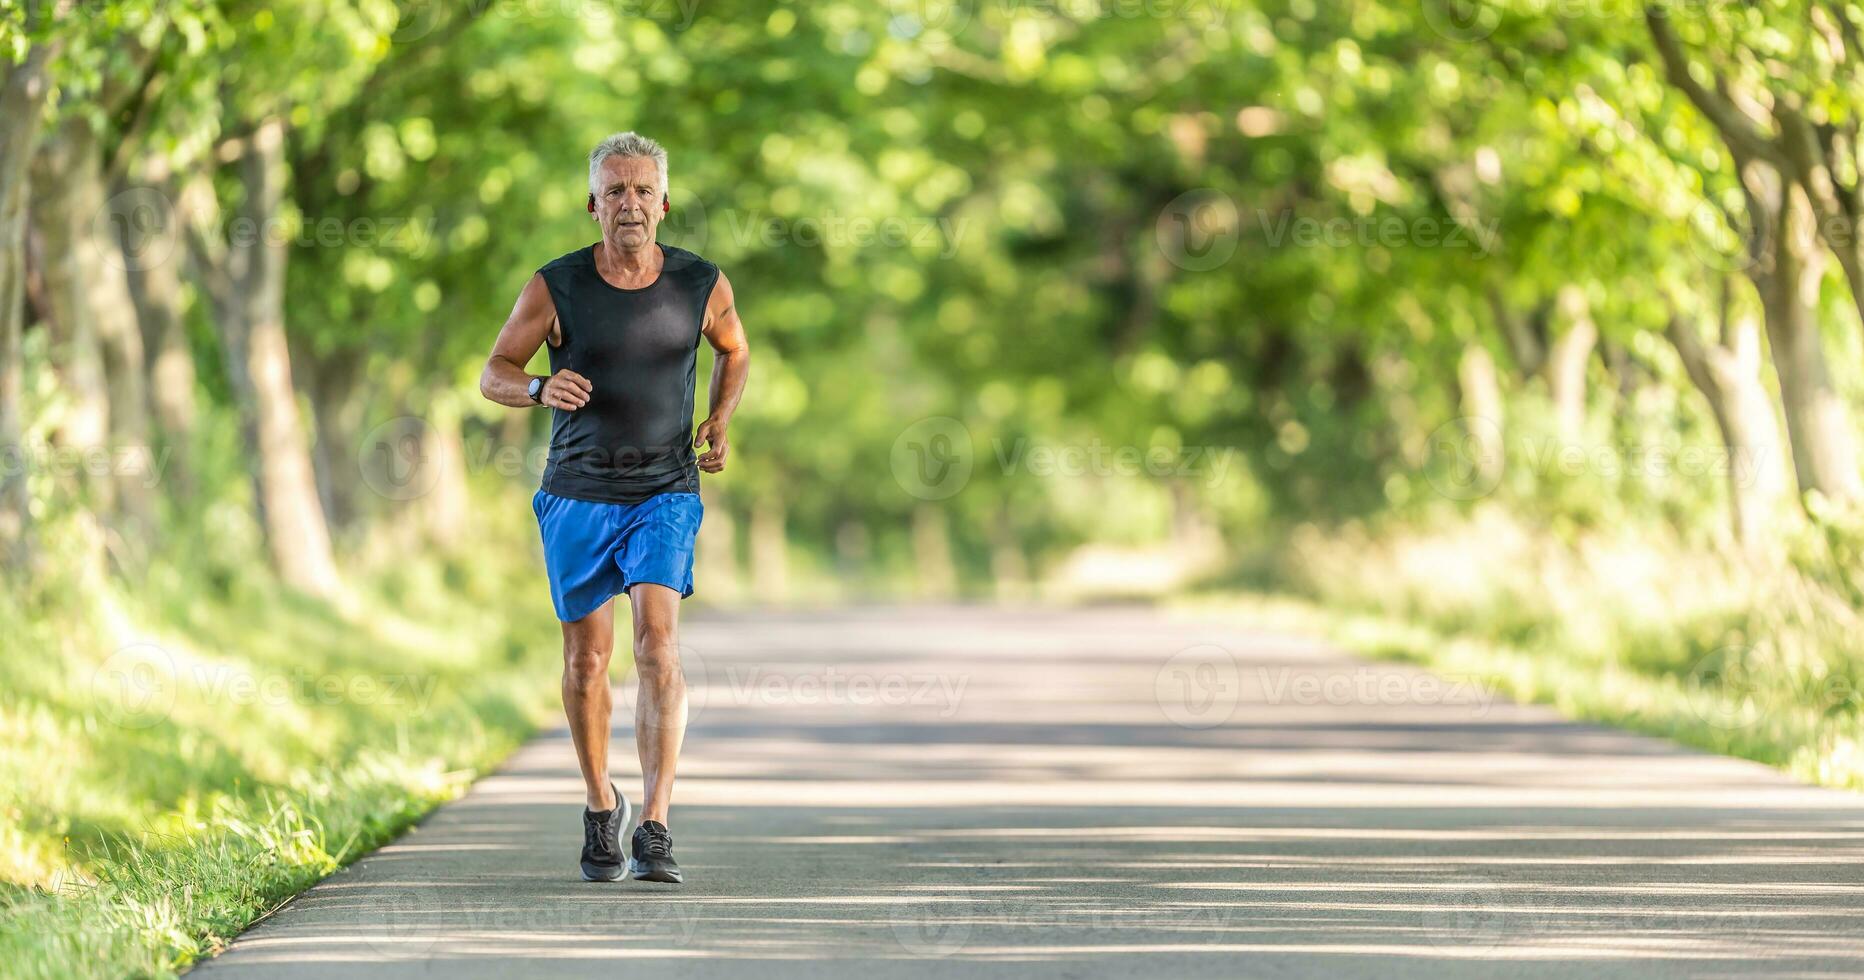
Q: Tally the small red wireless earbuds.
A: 2